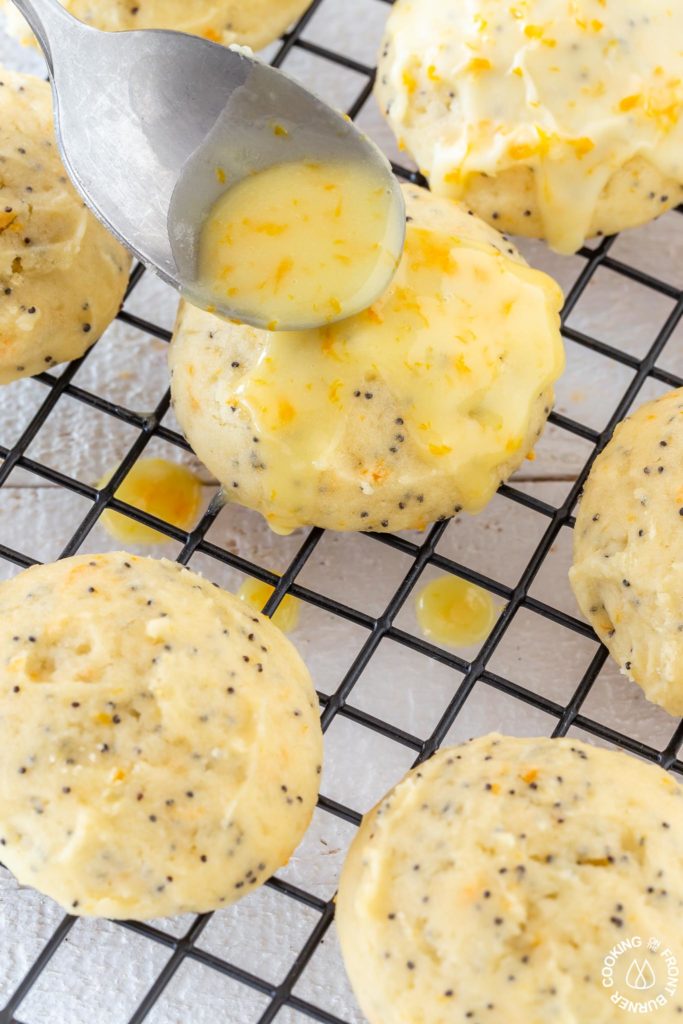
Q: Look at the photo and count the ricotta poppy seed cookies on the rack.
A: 7